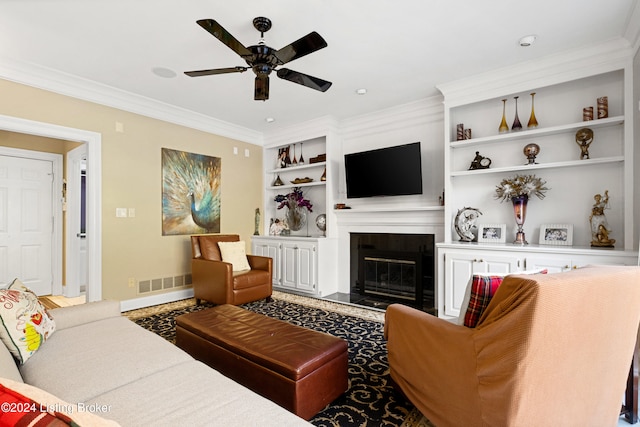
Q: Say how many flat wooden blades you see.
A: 5